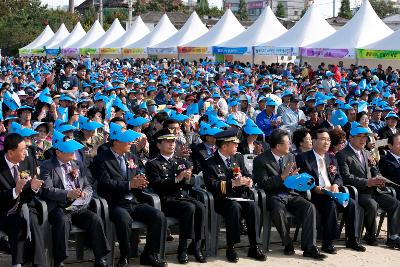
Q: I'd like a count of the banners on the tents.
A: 13